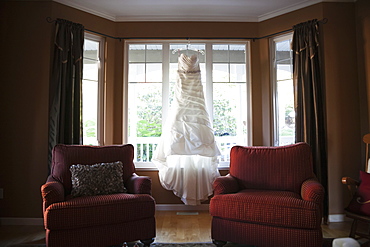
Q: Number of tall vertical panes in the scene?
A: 5